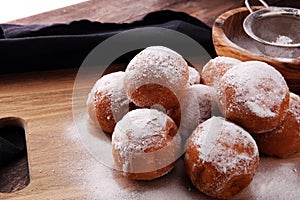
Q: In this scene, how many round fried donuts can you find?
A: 9